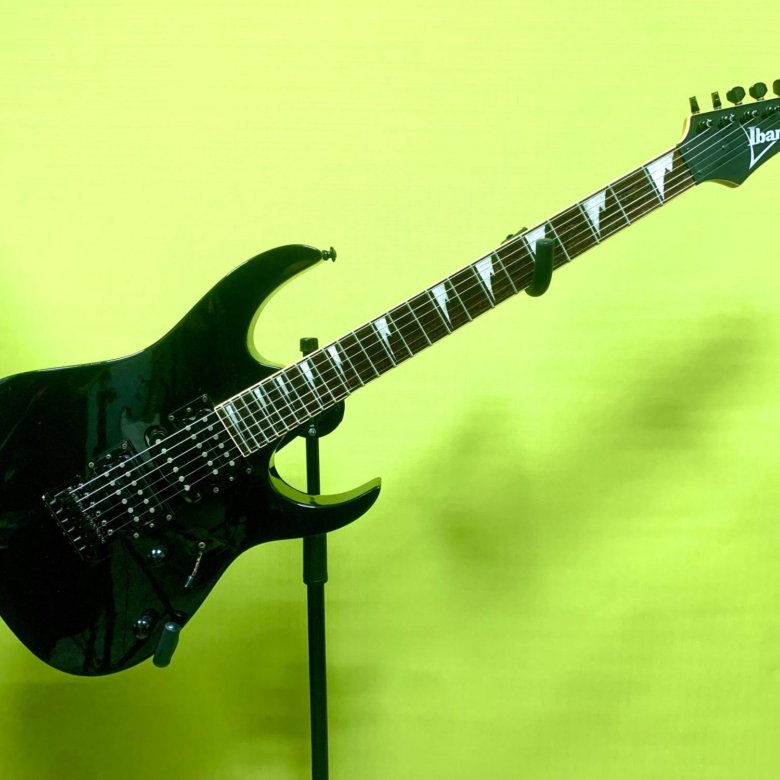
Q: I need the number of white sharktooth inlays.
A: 11